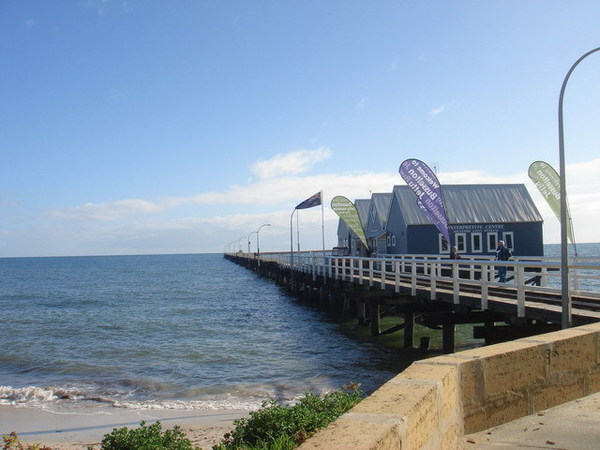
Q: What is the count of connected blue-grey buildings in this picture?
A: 4